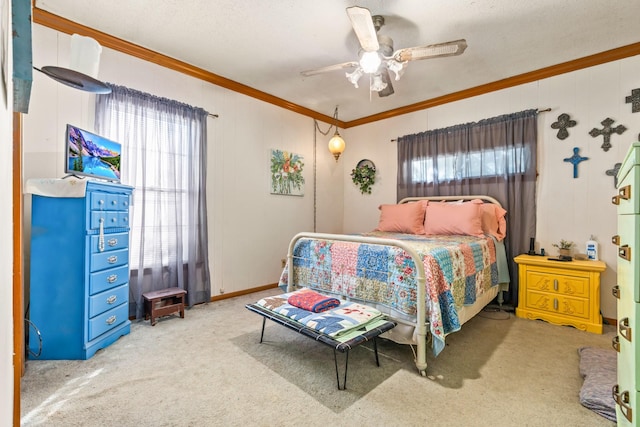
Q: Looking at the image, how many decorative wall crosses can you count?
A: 5